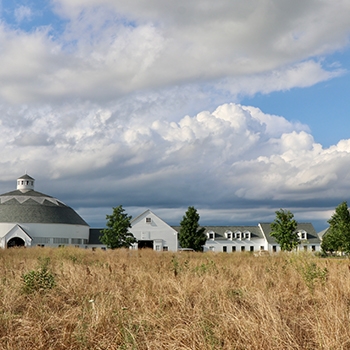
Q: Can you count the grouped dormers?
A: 3